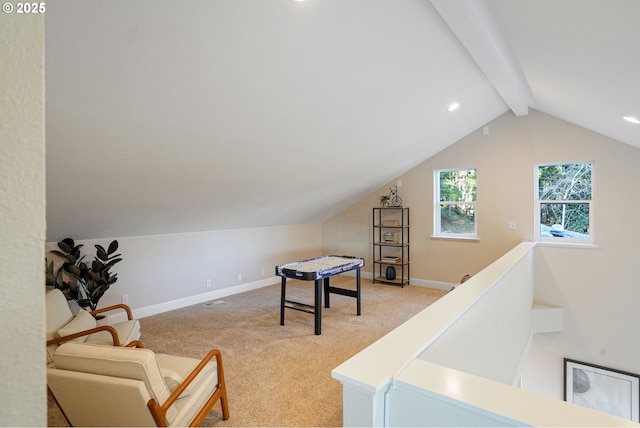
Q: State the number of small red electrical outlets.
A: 0